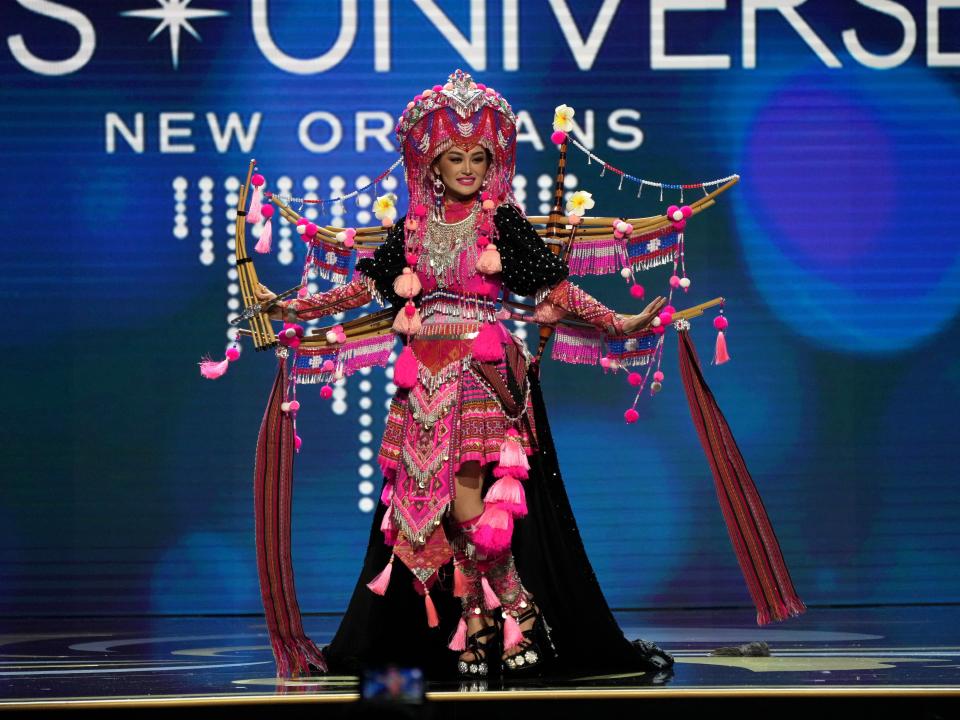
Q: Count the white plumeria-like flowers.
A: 3